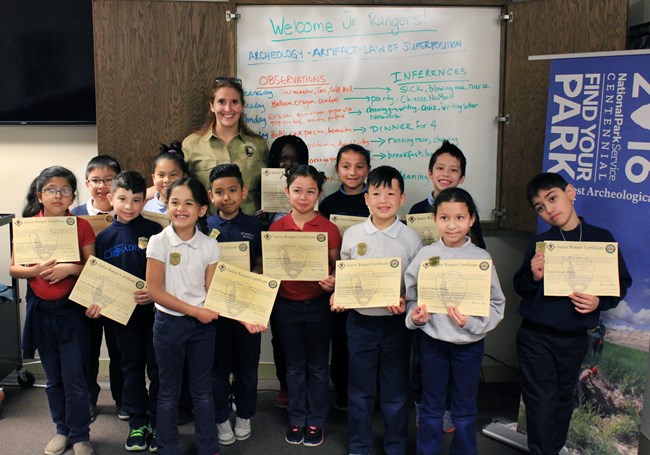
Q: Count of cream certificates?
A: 13